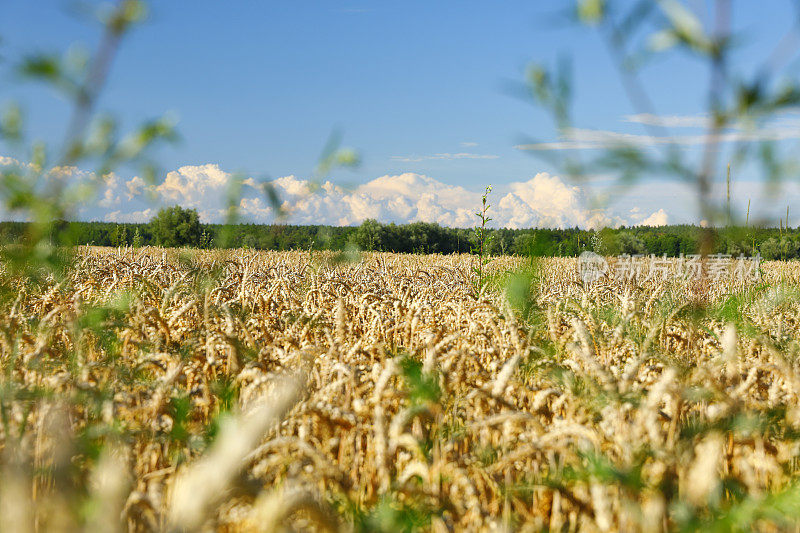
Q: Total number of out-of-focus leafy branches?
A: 2